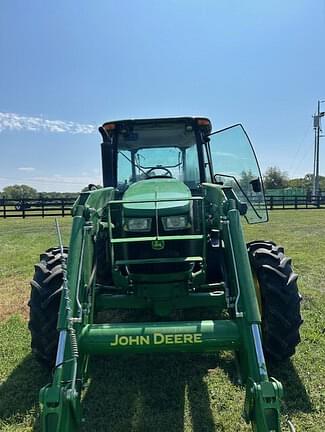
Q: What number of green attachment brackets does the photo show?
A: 2